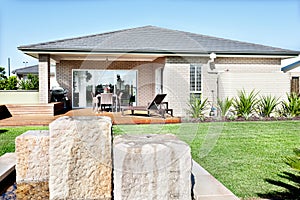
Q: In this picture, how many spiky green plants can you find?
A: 5